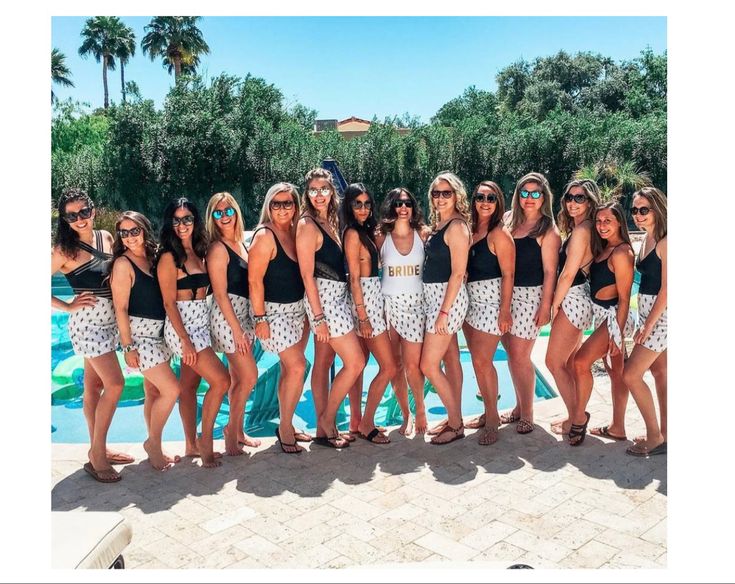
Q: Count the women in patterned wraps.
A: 14